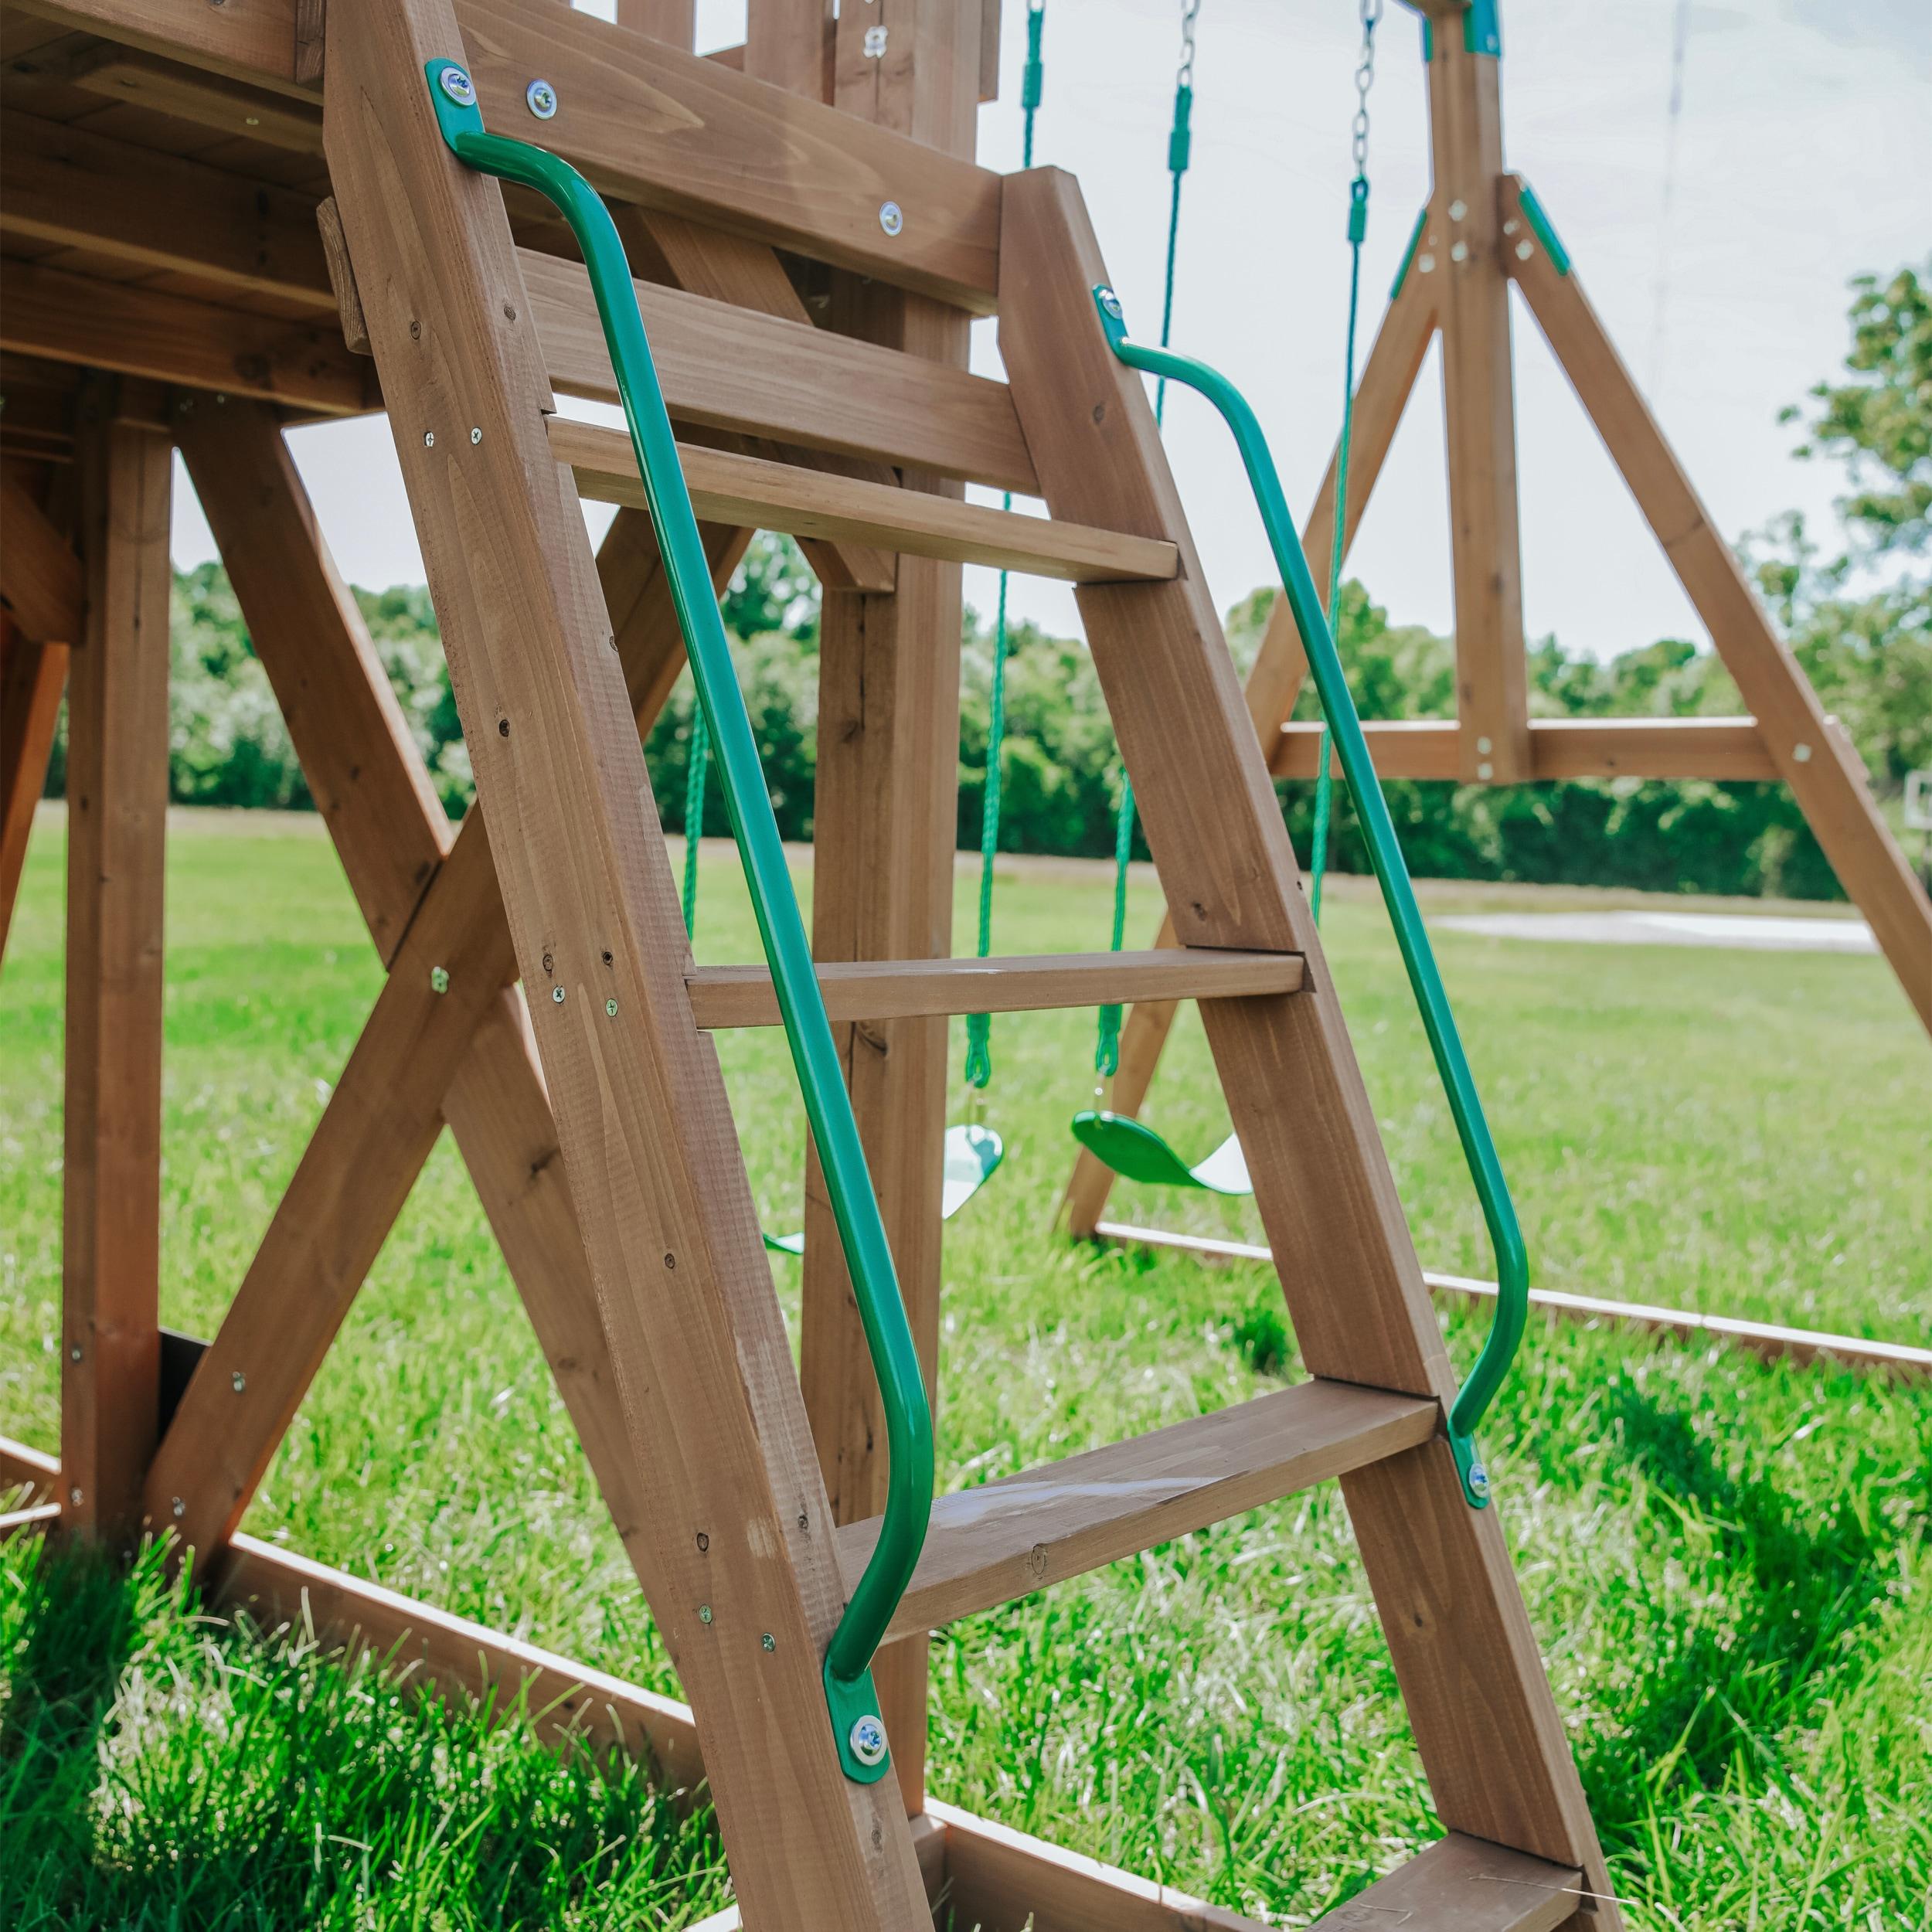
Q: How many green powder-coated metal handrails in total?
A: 2